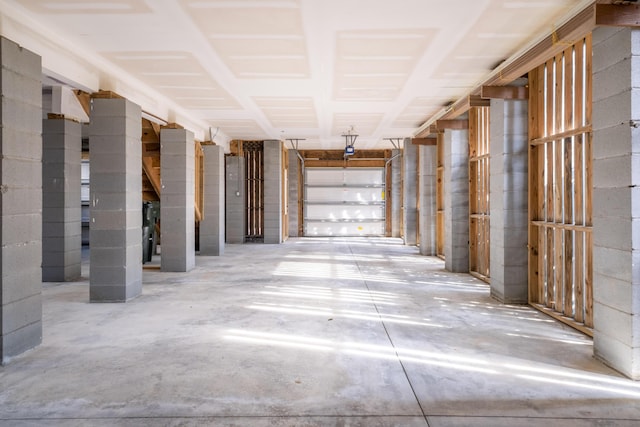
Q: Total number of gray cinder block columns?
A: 14